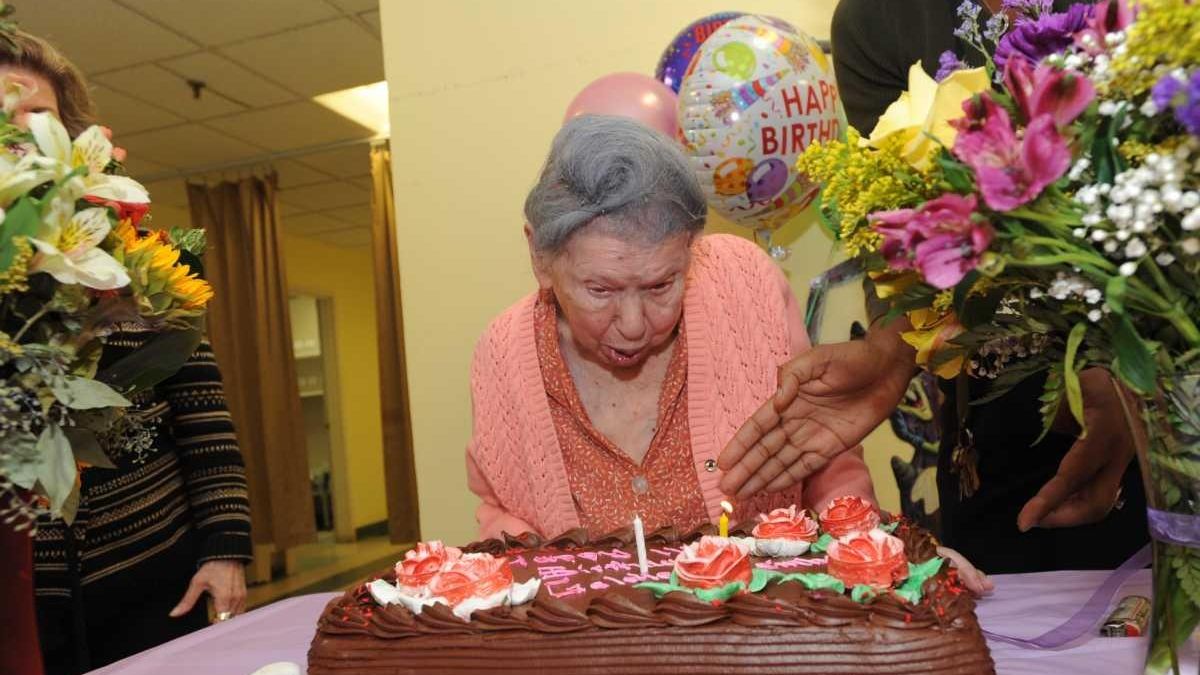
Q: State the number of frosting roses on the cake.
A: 6